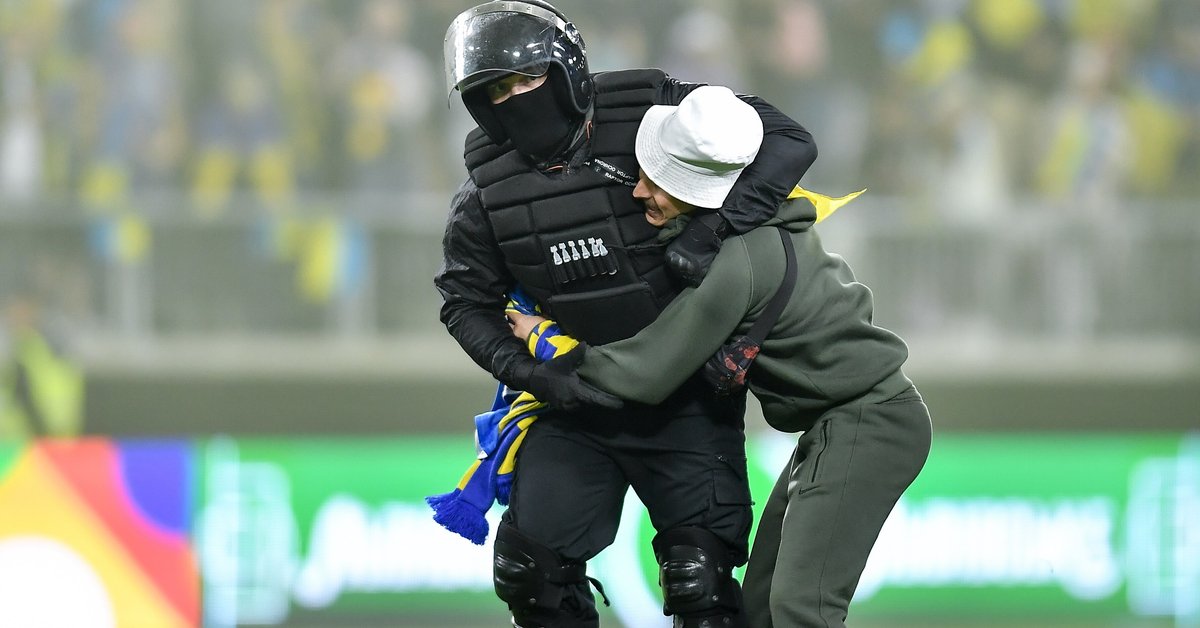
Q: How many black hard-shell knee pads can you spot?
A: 2